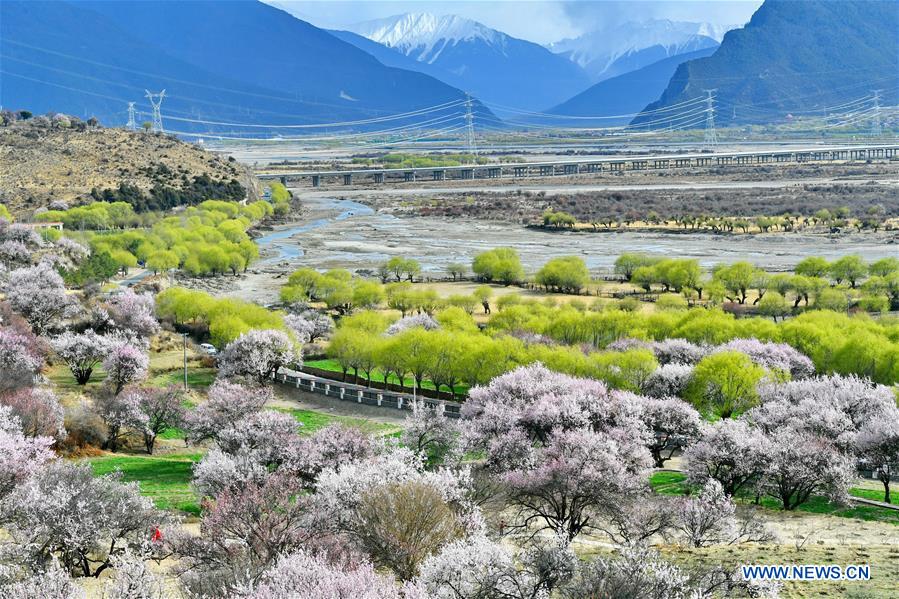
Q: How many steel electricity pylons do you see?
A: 5